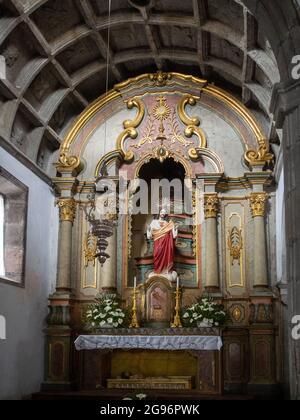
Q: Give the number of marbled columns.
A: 4